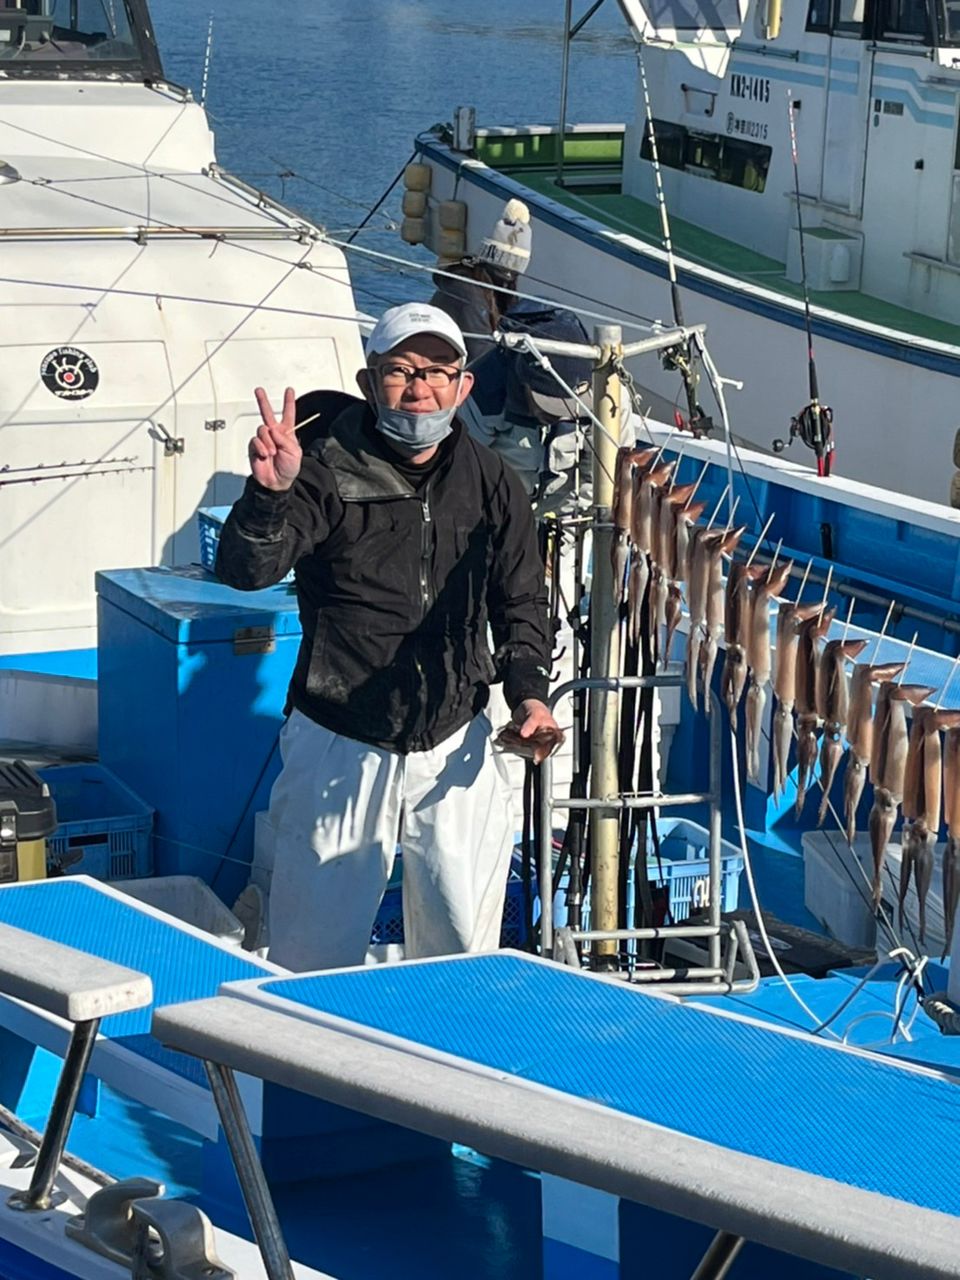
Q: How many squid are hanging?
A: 15